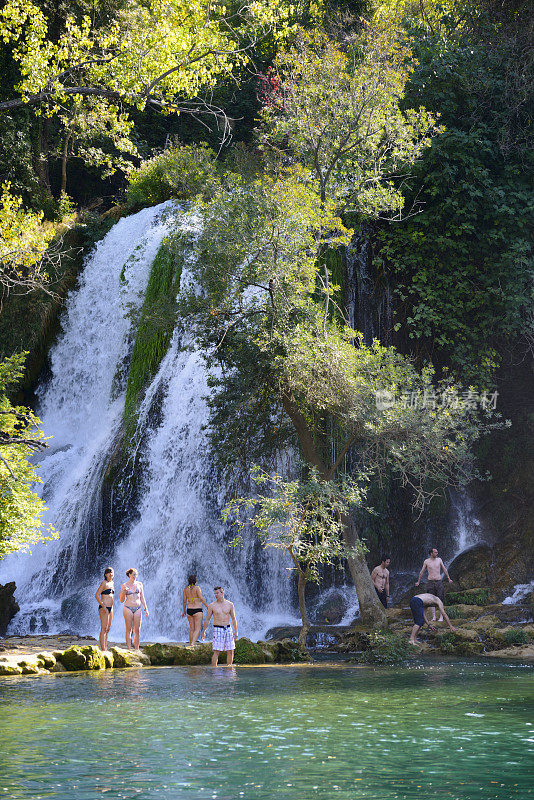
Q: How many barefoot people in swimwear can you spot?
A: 7